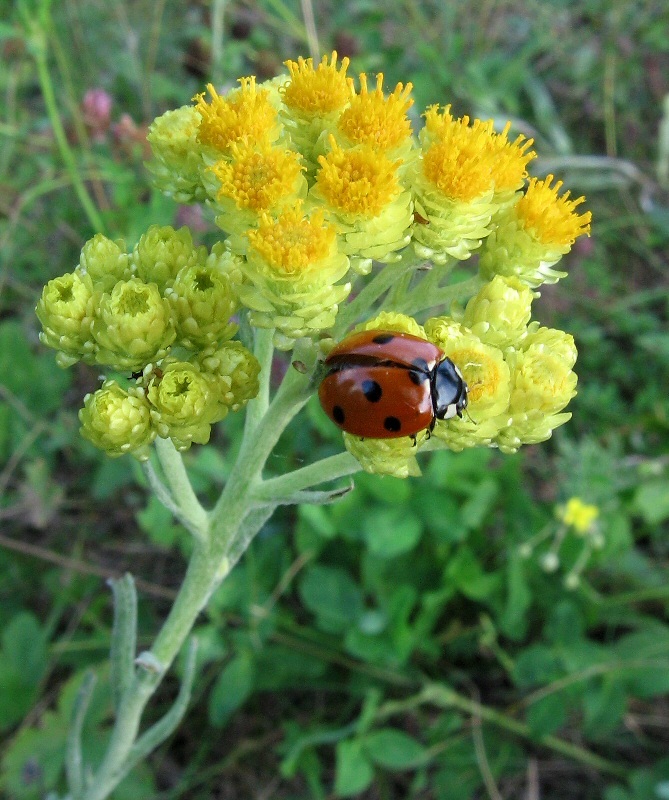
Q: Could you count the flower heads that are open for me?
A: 9